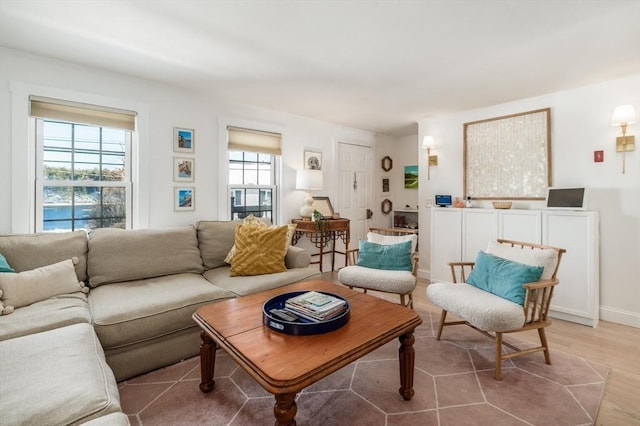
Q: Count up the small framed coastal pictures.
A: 3